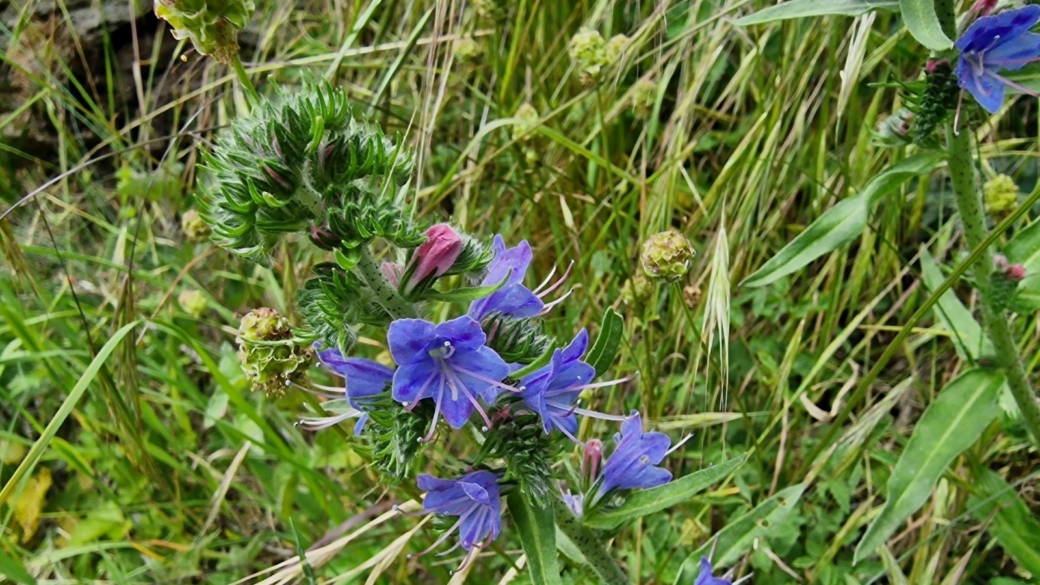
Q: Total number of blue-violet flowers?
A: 8